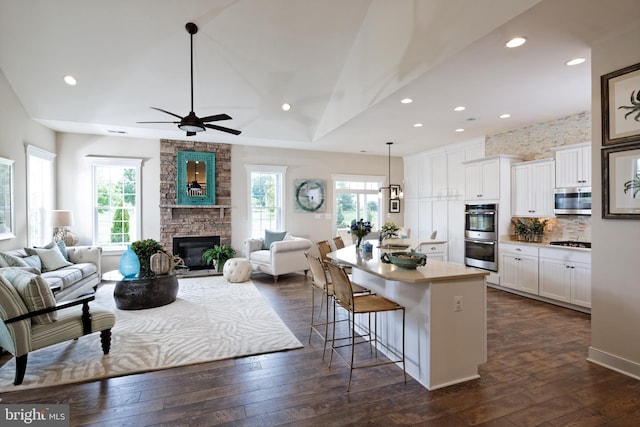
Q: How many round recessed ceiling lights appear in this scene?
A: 9